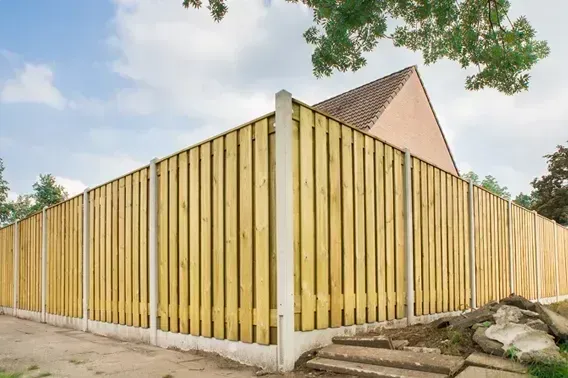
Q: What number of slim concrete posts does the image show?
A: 10